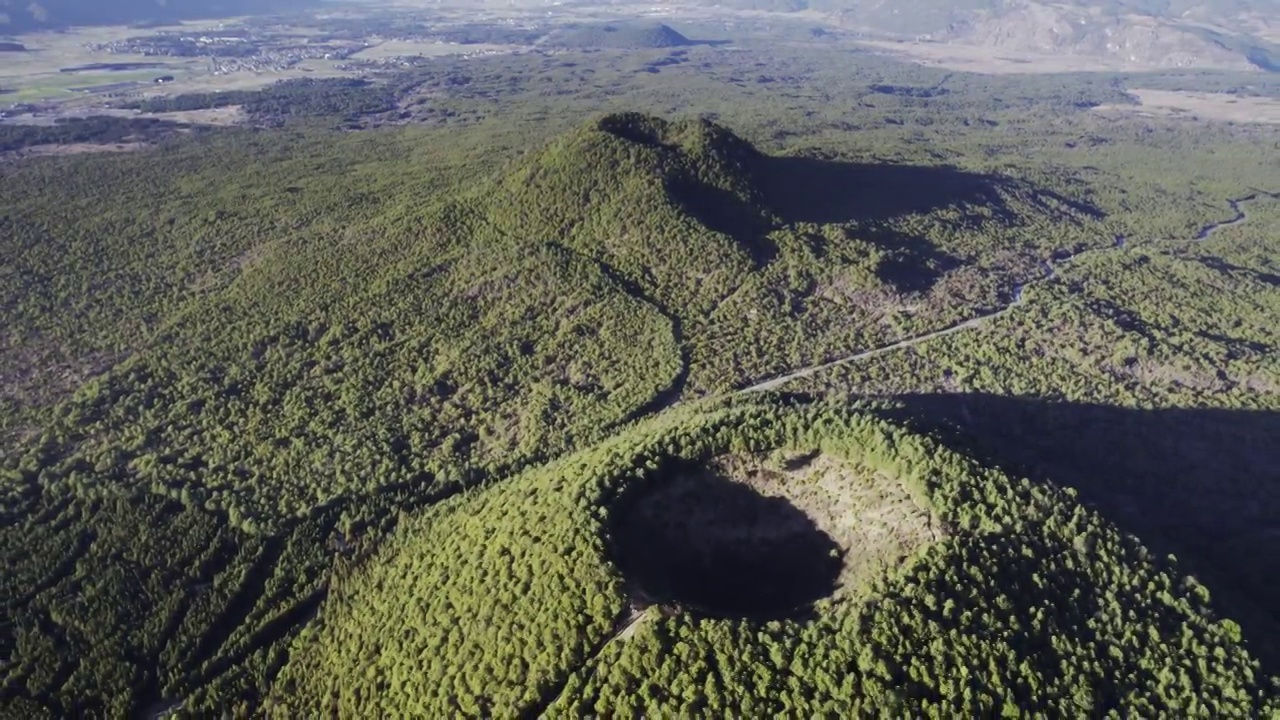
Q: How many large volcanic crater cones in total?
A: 2